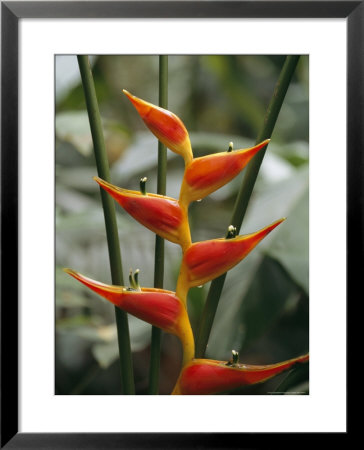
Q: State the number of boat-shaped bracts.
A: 6